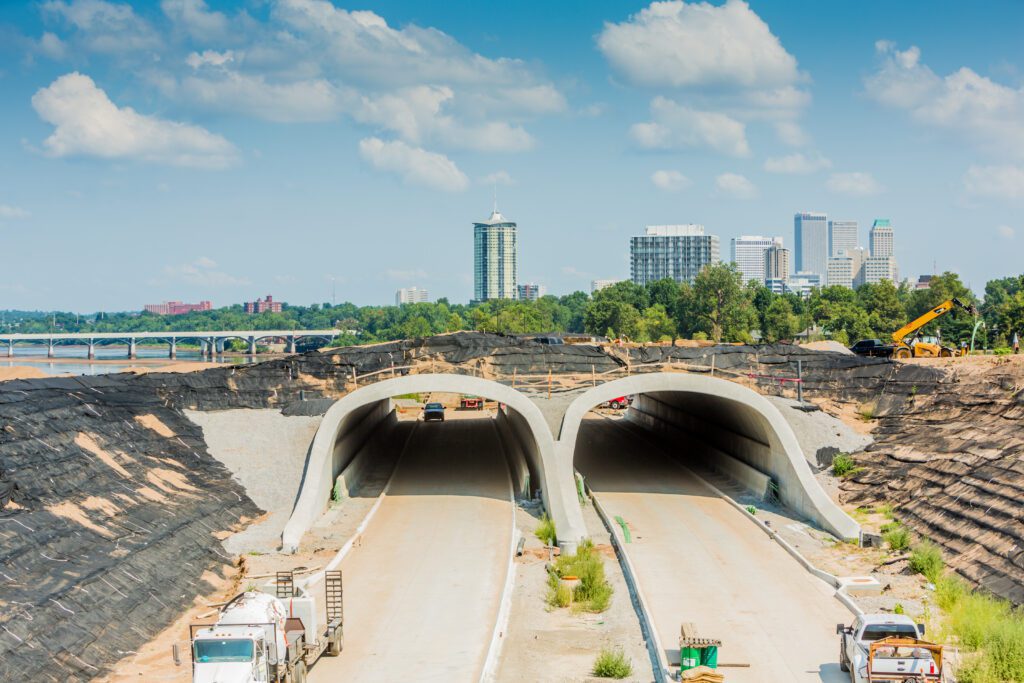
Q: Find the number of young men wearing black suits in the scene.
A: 0